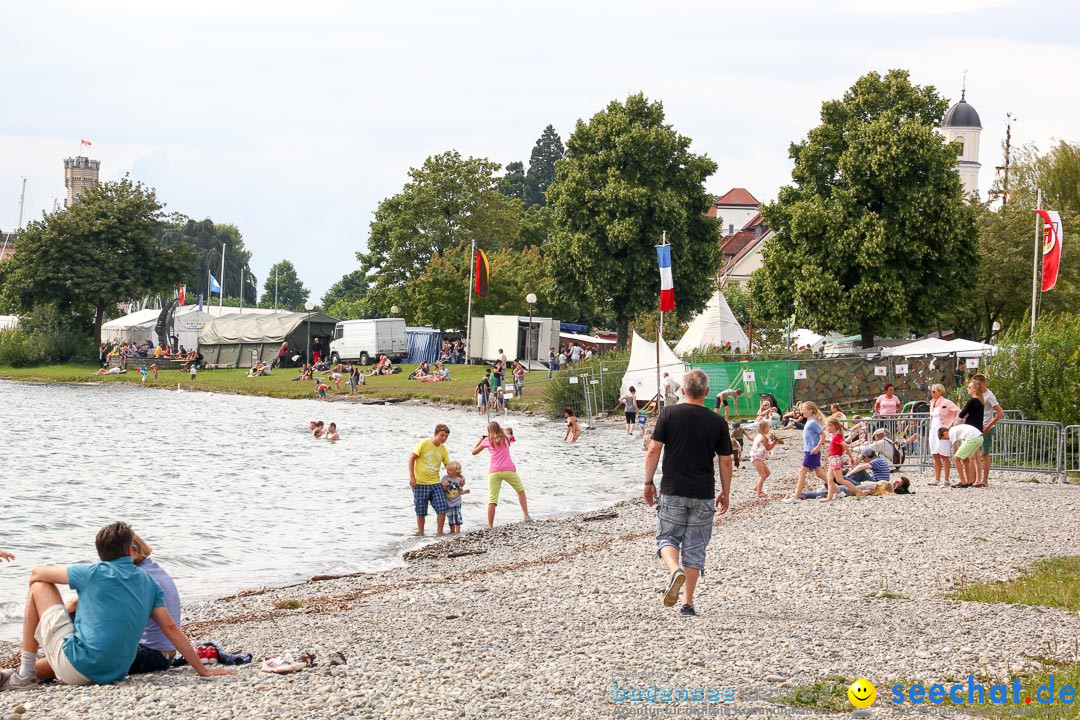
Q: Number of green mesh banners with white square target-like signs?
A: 1